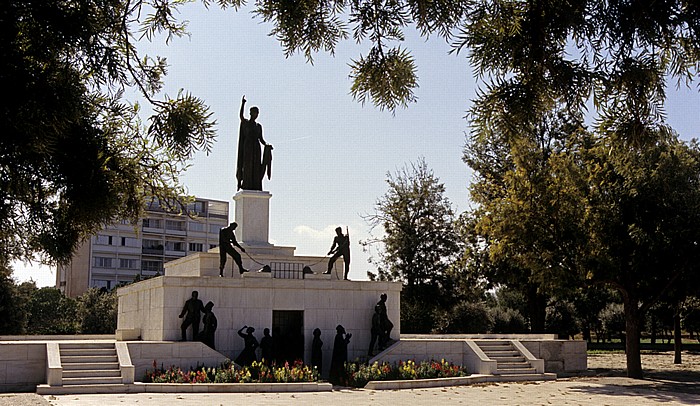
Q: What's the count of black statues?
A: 11